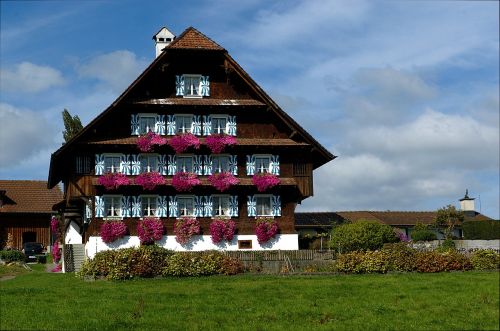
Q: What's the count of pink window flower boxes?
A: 13